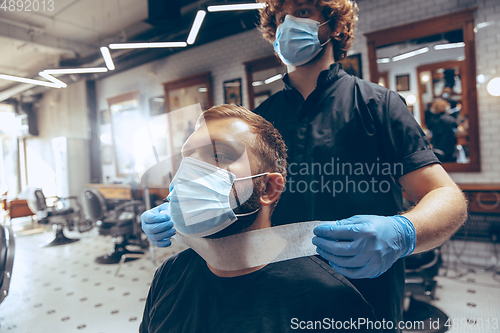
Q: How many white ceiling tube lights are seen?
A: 7